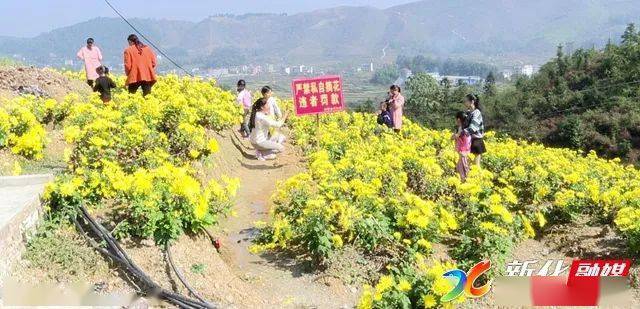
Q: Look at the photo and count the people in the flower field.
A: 10